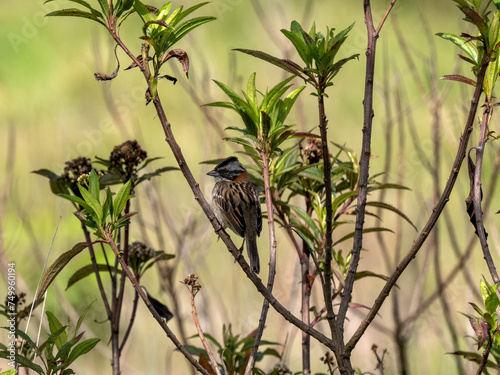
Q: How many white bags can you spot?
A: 0